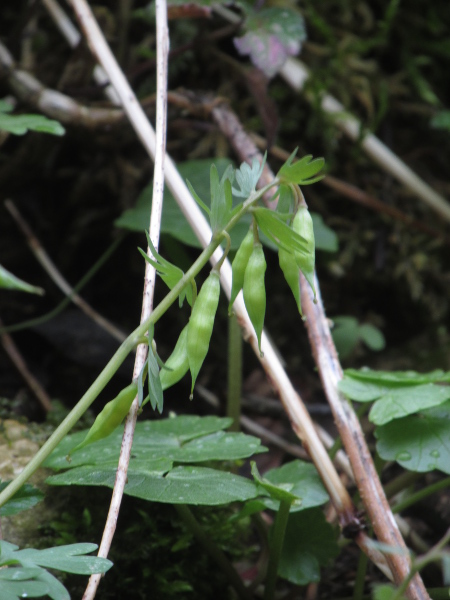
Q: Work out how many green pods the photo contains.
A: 7